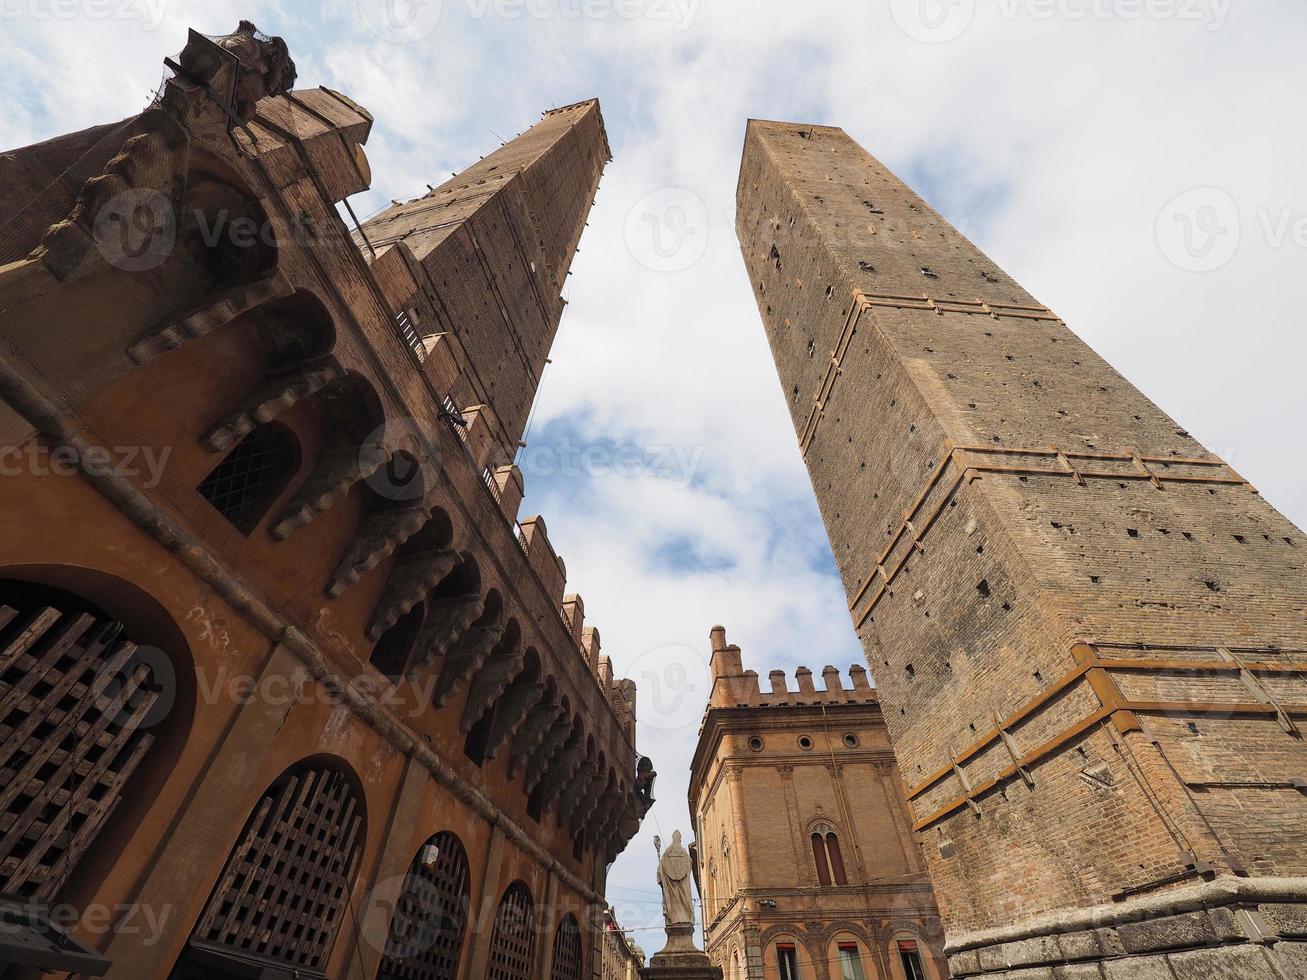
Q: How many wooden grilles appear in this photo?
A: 5